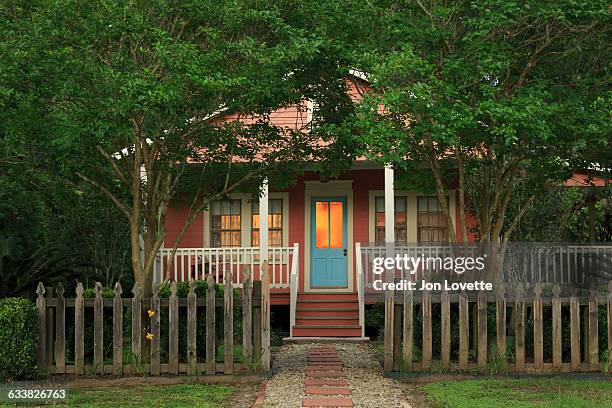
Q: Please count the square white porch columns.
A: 2